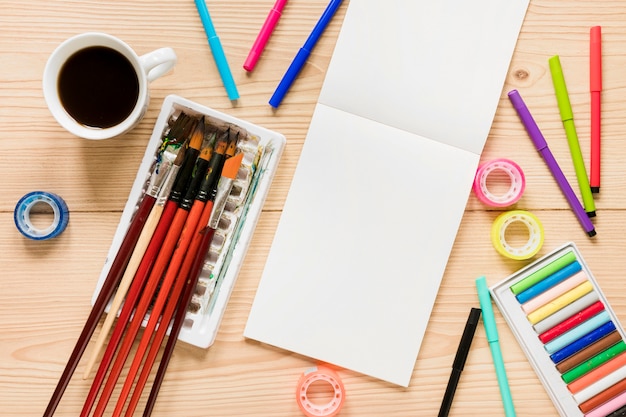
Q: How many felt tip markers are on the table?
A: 8